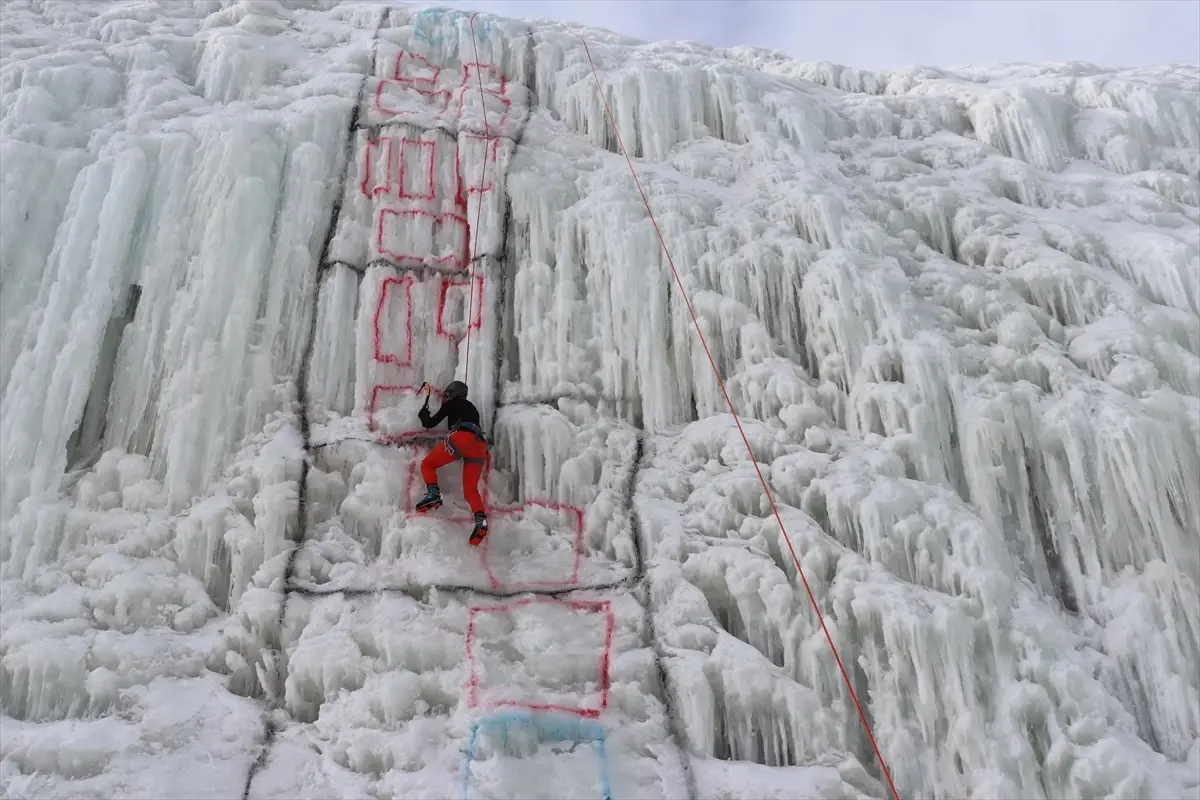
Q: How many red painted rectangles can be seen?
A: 14